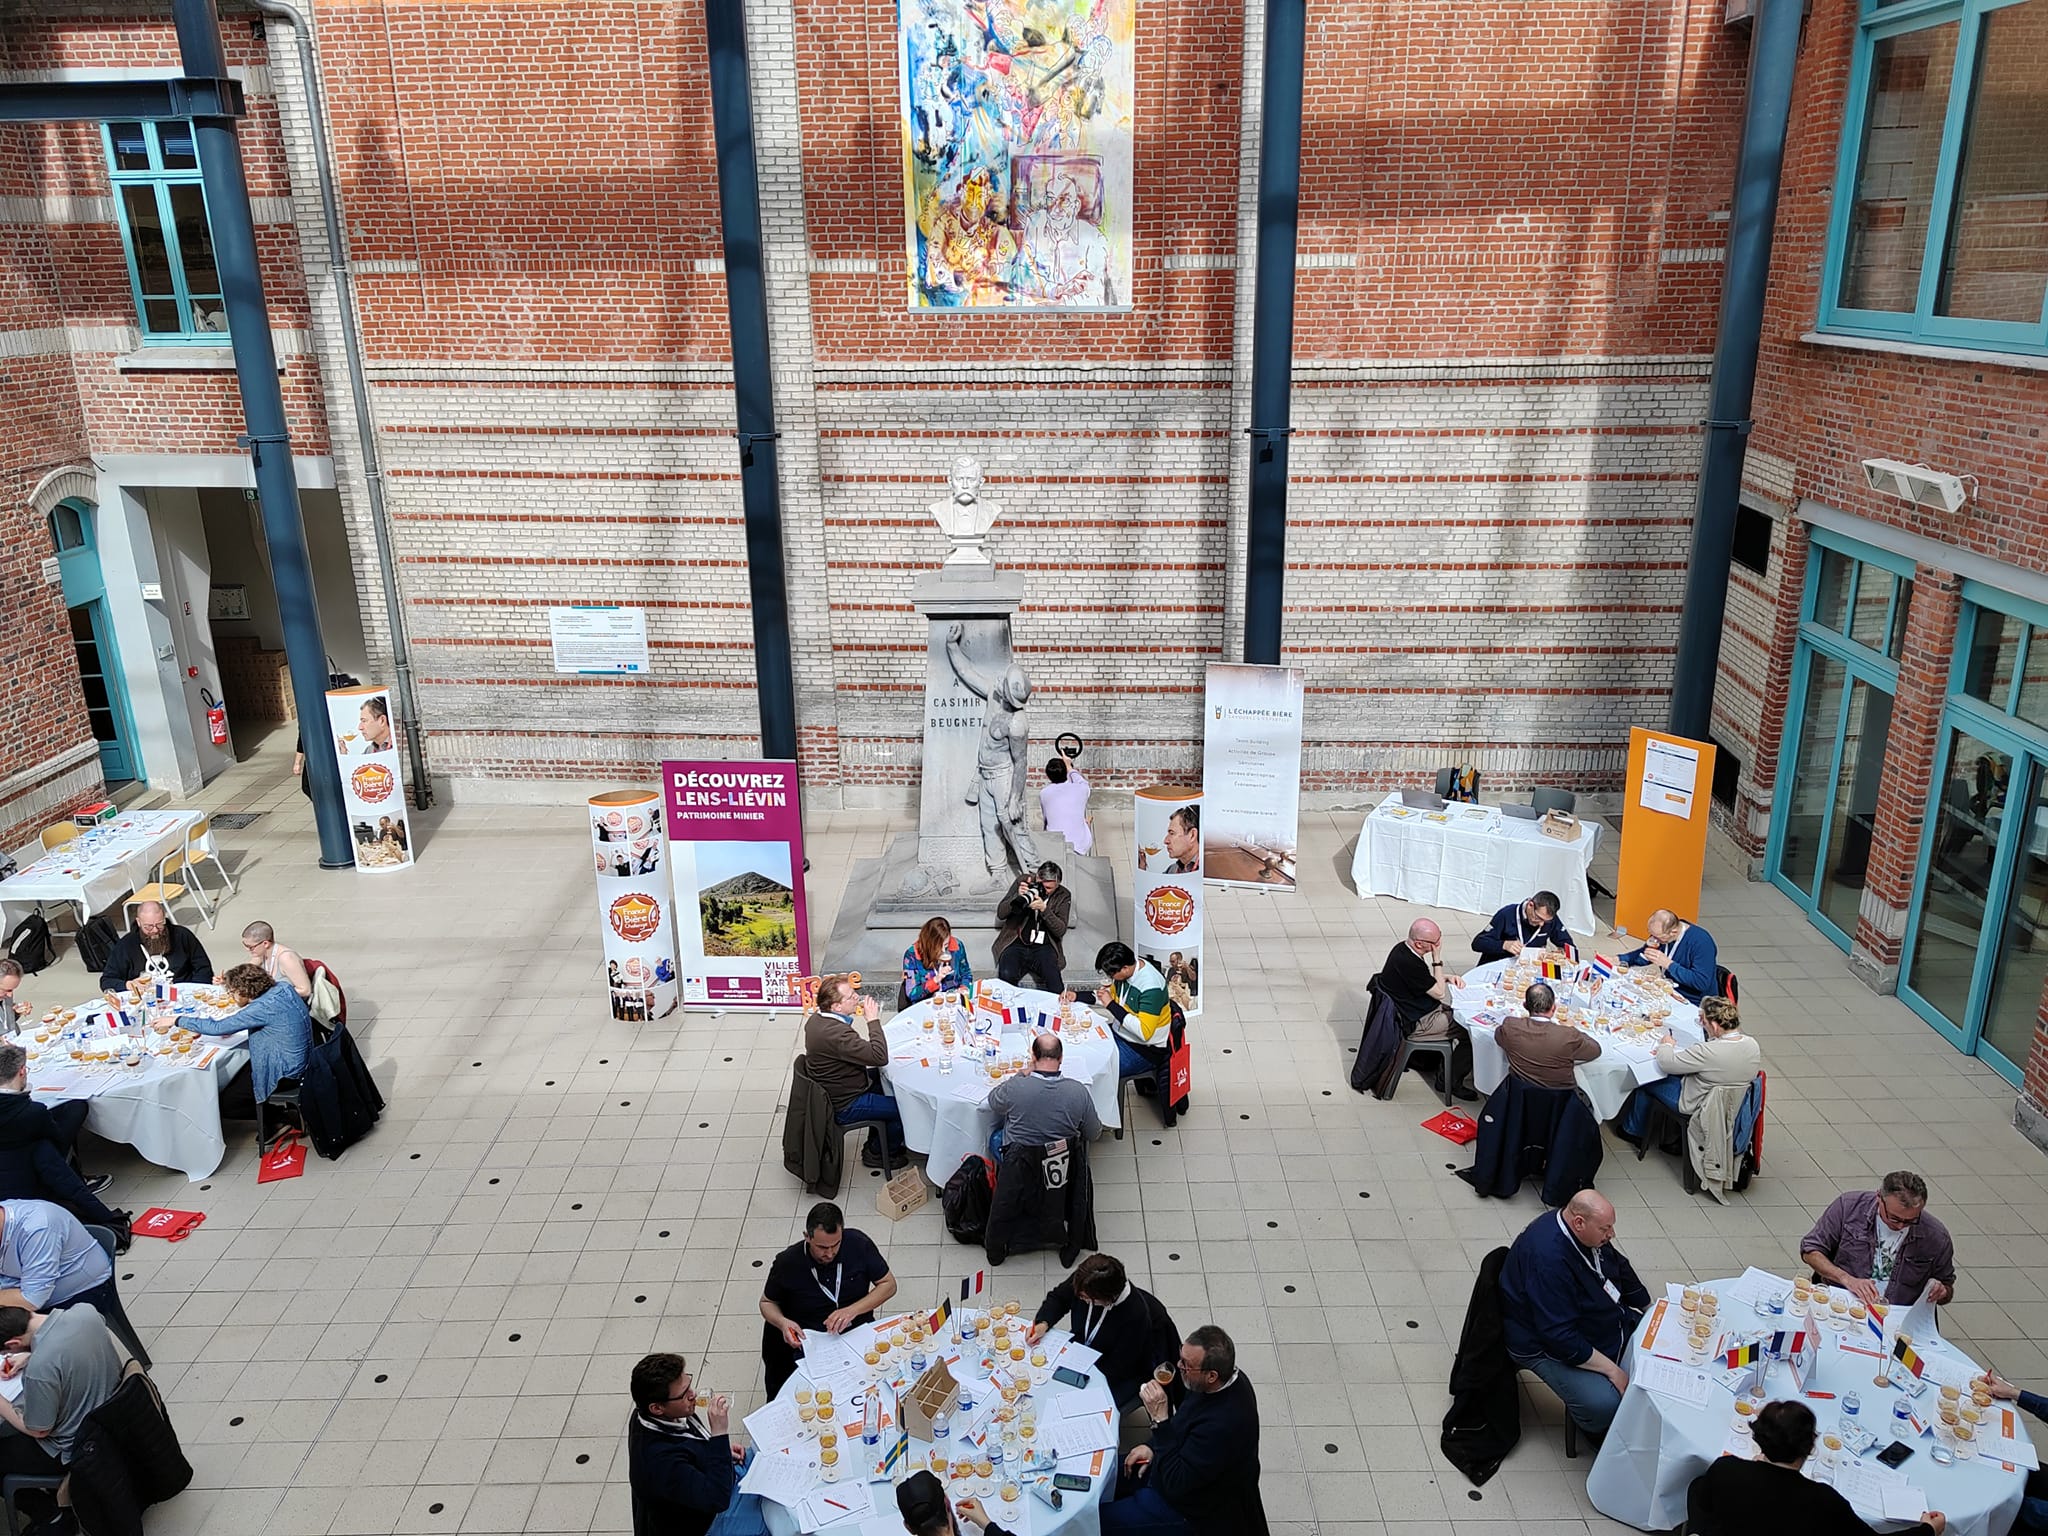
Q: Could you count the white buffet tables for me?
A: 2